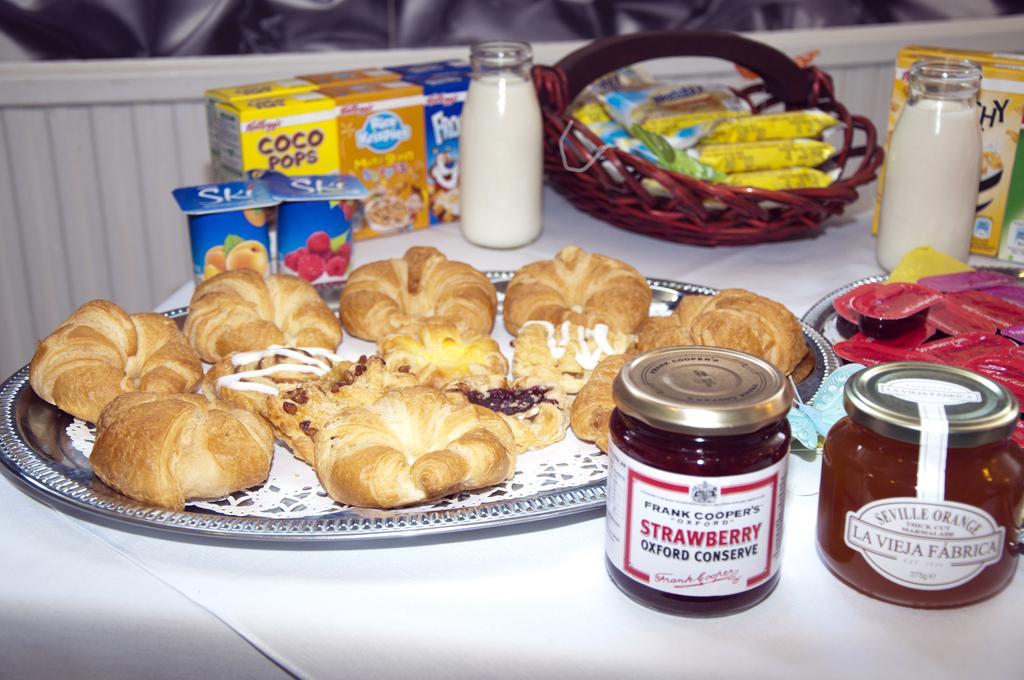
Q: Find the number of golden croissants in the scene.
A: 8